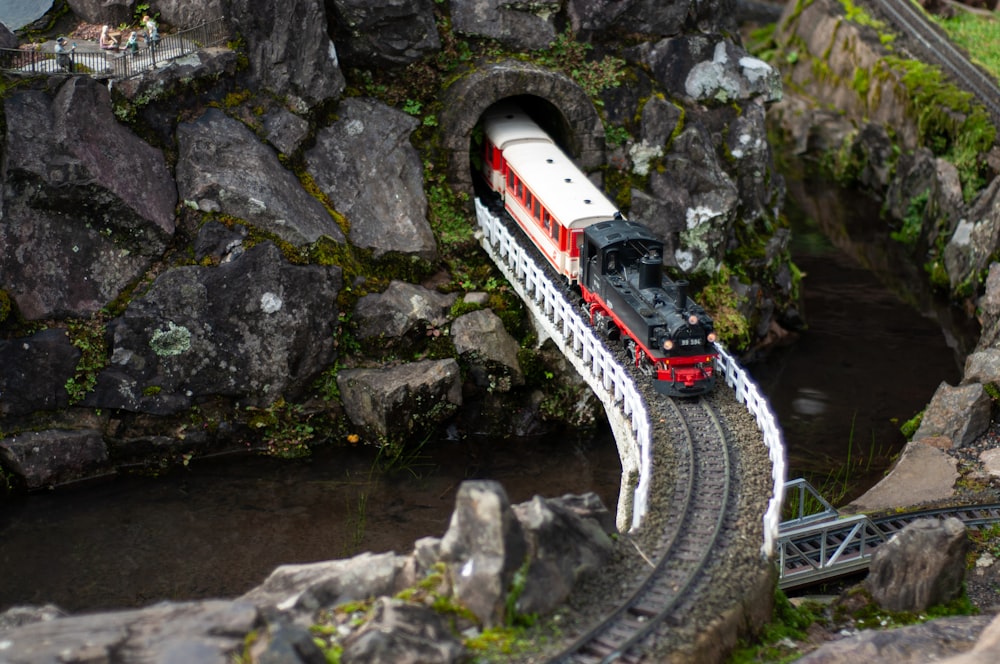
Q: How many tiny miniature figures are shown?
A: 4